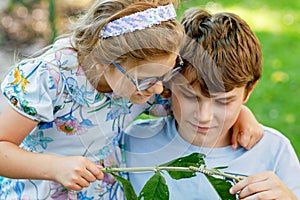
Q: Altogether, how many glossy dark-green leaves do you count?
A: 4